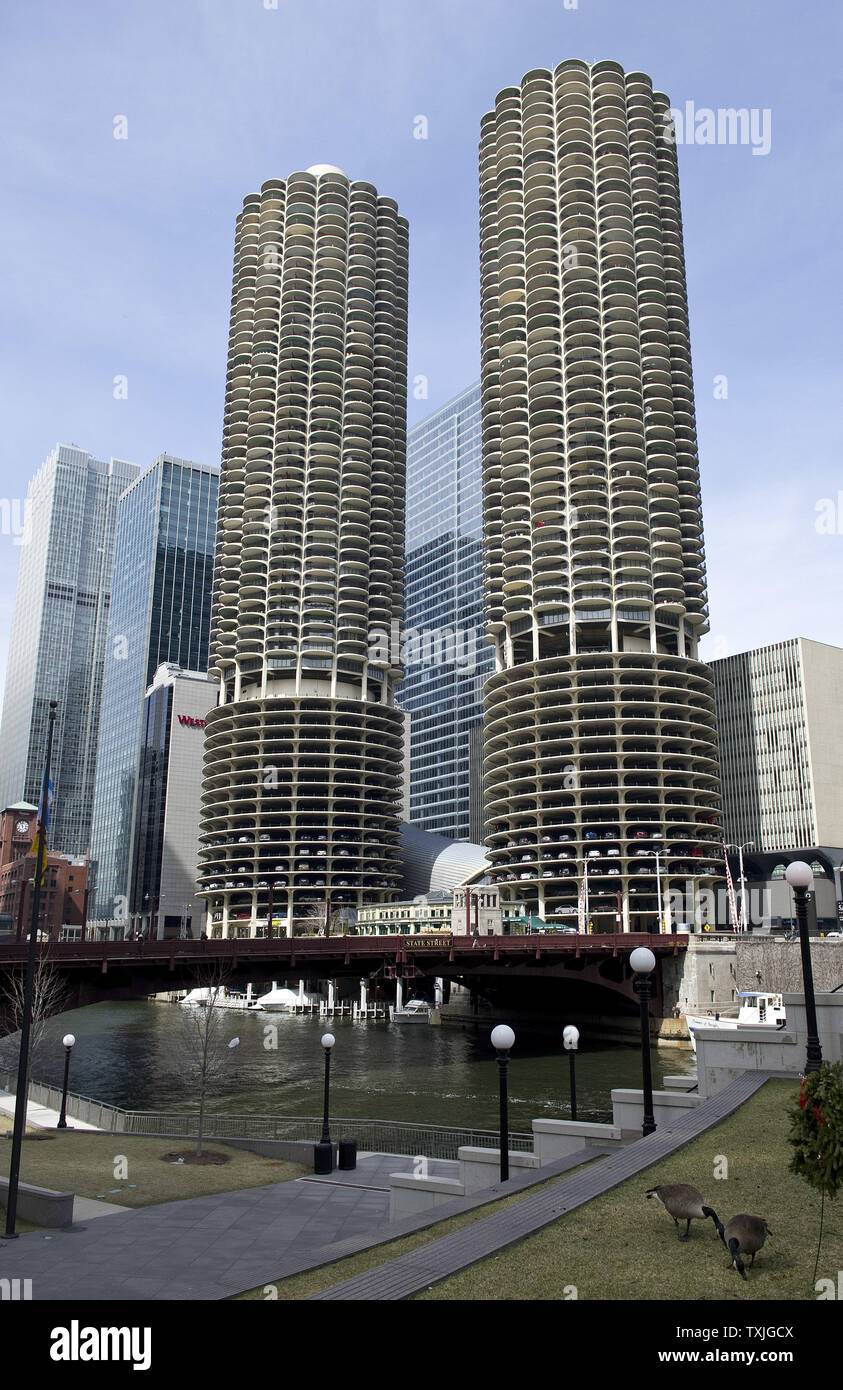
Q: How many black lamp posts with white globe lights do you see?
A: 6